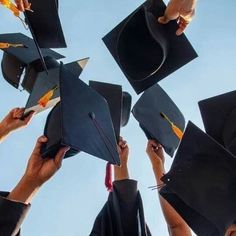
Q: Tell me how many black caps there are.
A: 9